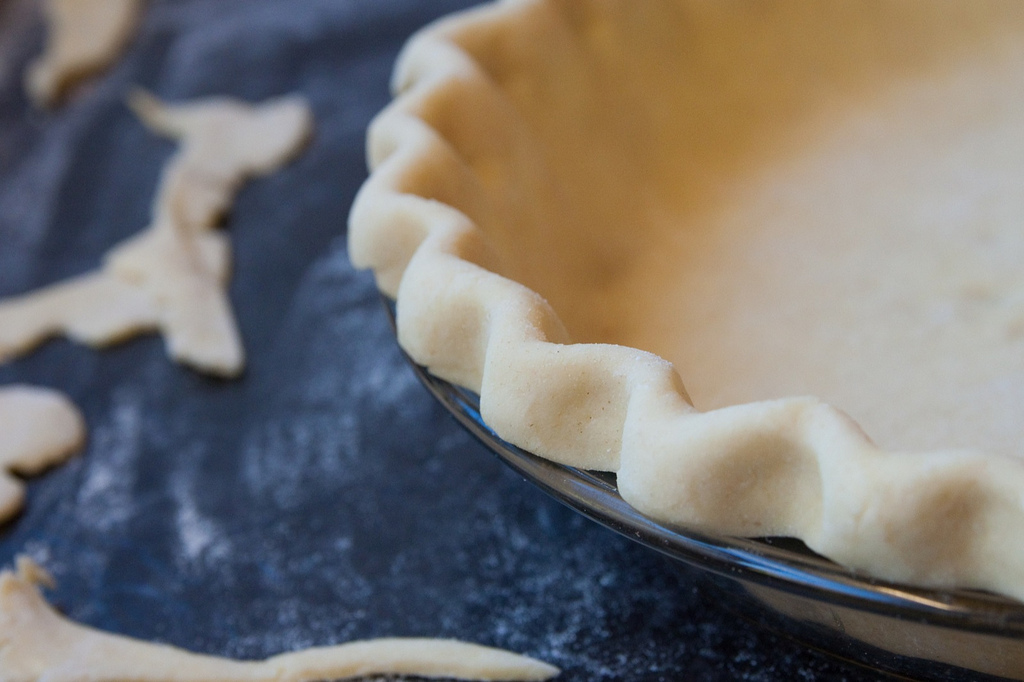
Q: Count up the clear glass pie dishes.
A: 1